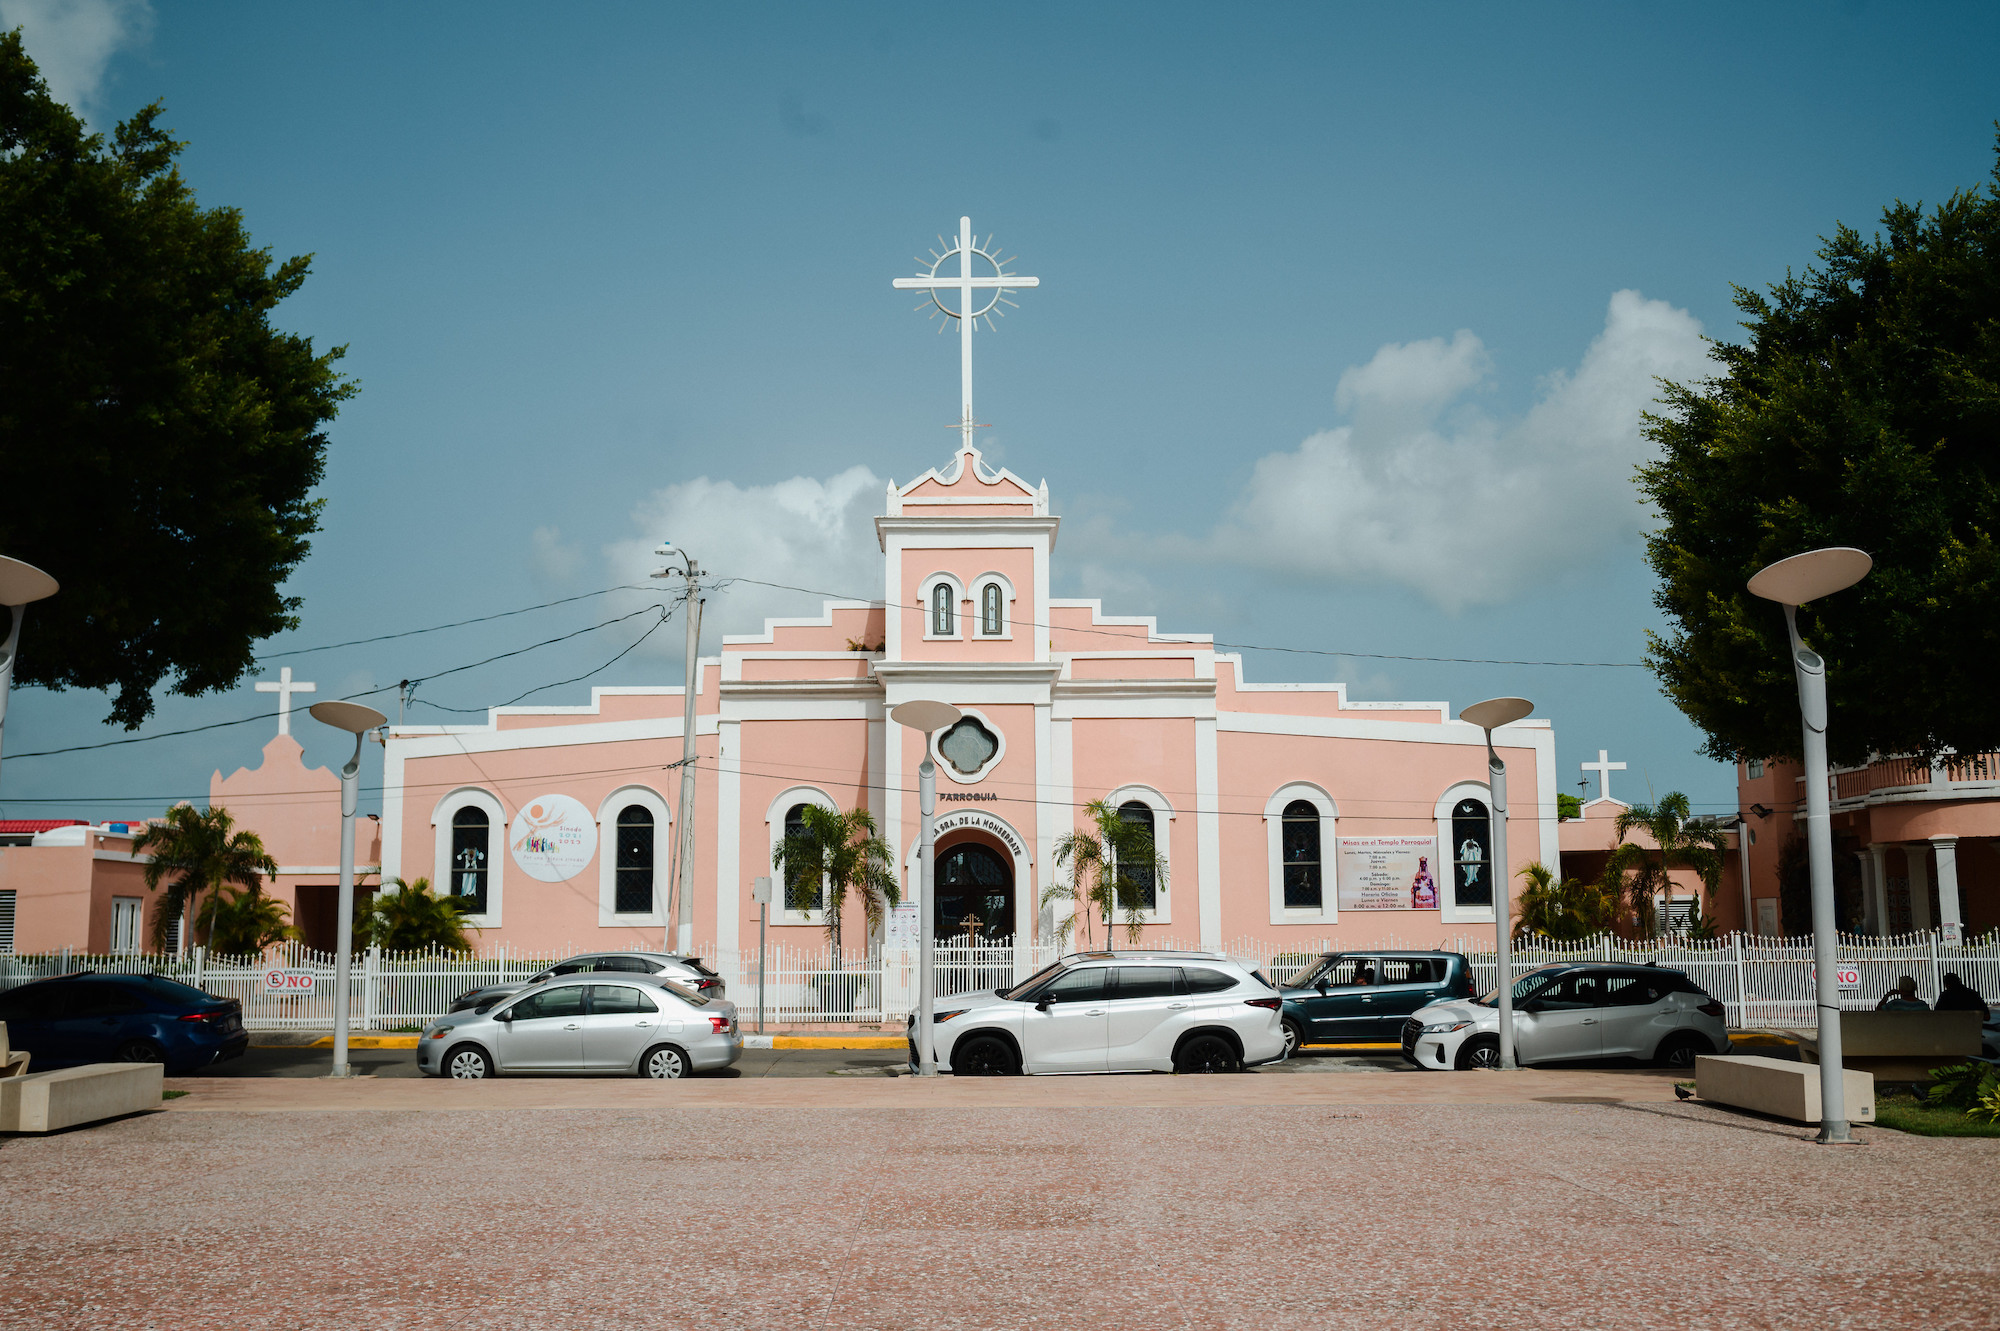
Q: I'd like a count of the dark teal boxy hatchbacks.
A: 1